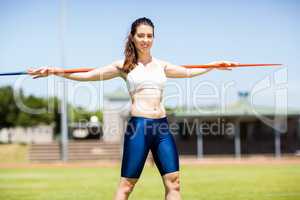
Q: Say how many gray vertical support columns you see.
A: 3